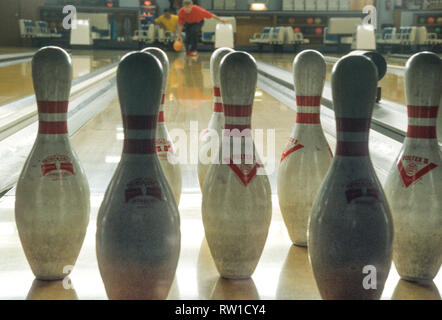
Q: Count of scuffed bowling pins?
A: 8